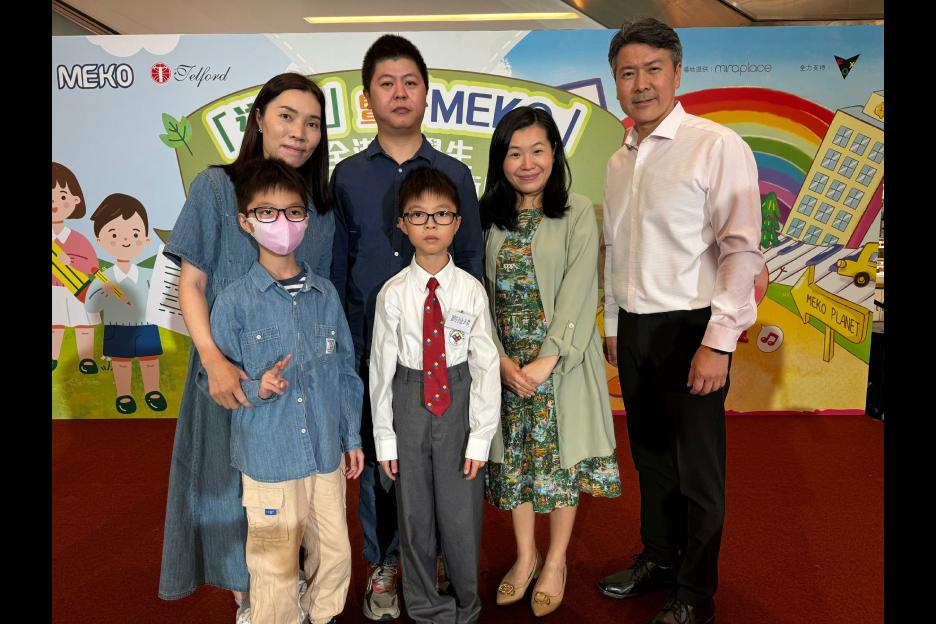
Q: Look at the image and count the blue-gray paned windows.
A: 15